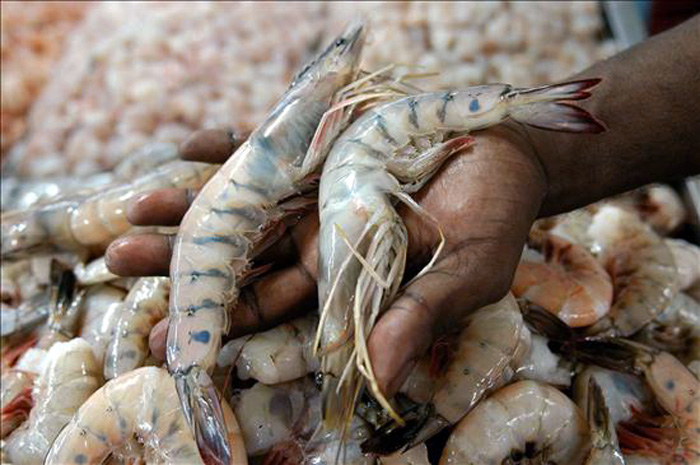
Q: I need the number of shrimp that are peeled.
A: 0